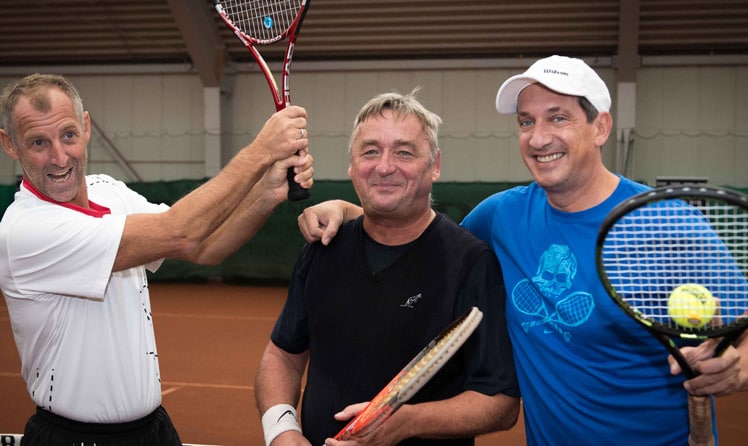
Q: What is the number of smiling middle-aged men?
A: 3